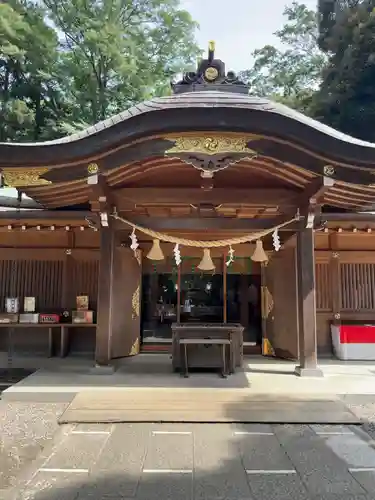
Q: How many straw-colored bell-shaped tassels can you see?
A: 3